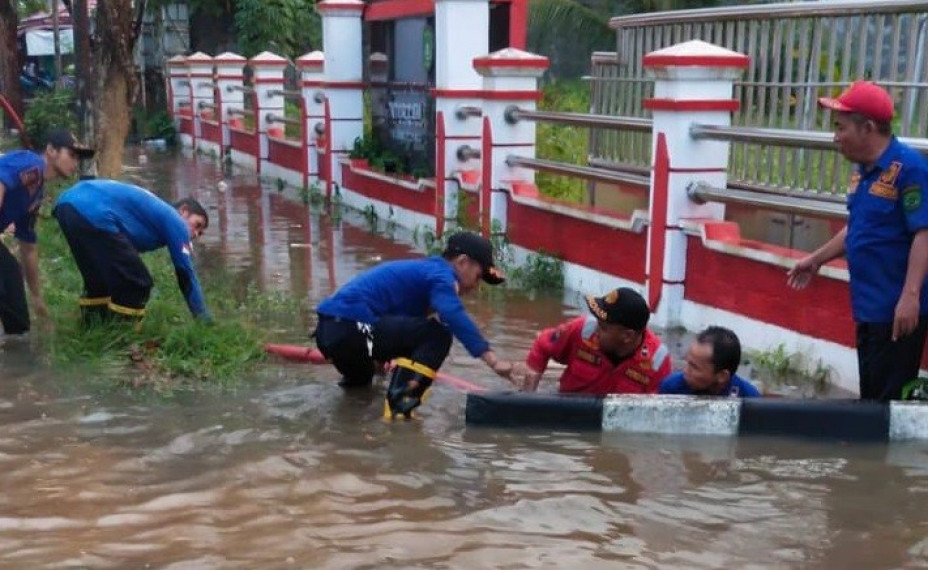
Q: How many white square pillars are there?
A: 9